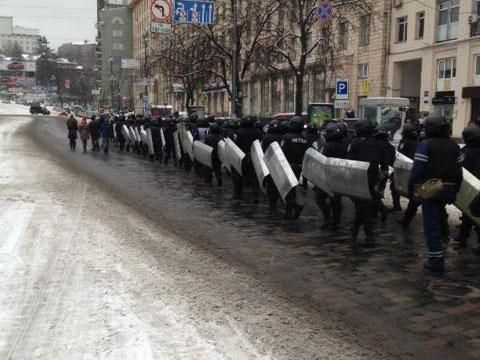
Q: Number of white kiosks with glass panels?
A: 1